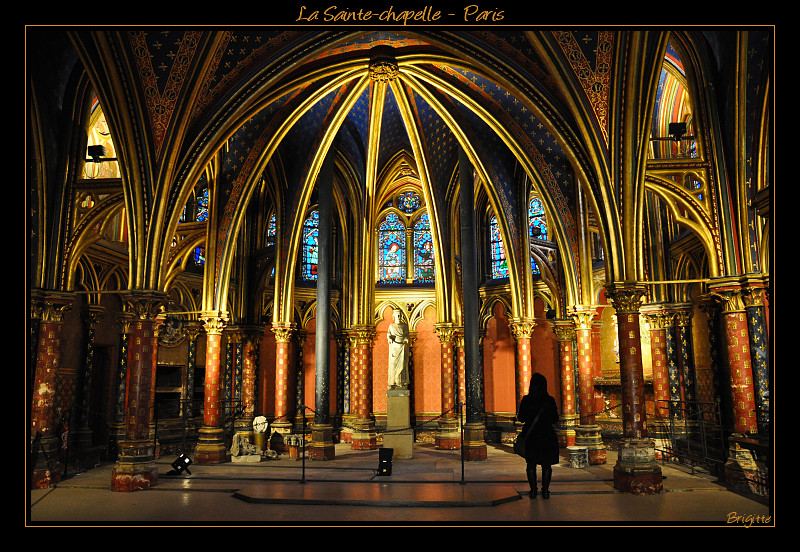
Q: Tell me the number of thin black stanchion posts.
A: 2